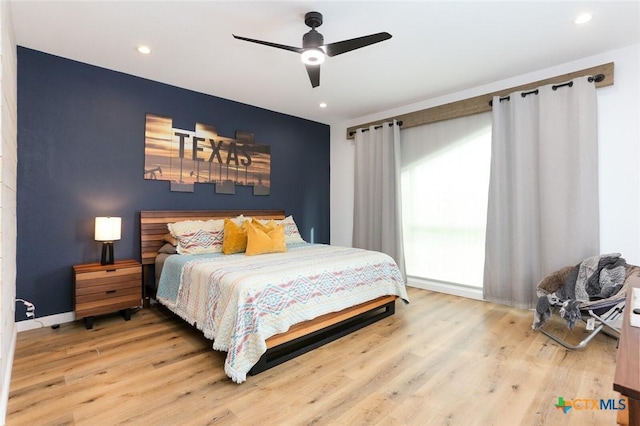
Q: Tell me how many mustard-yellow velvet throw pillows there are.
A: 3